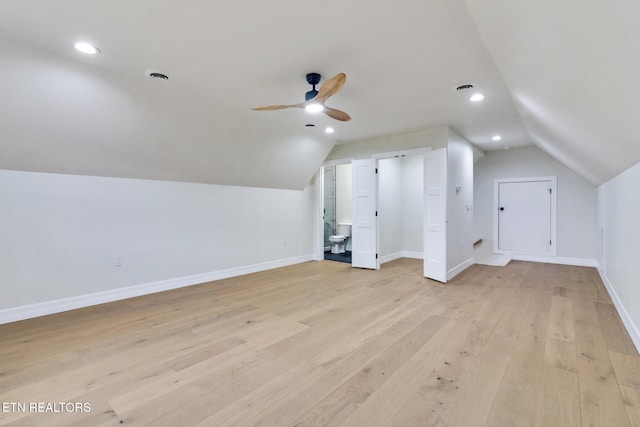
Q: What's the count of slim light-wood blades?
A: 3